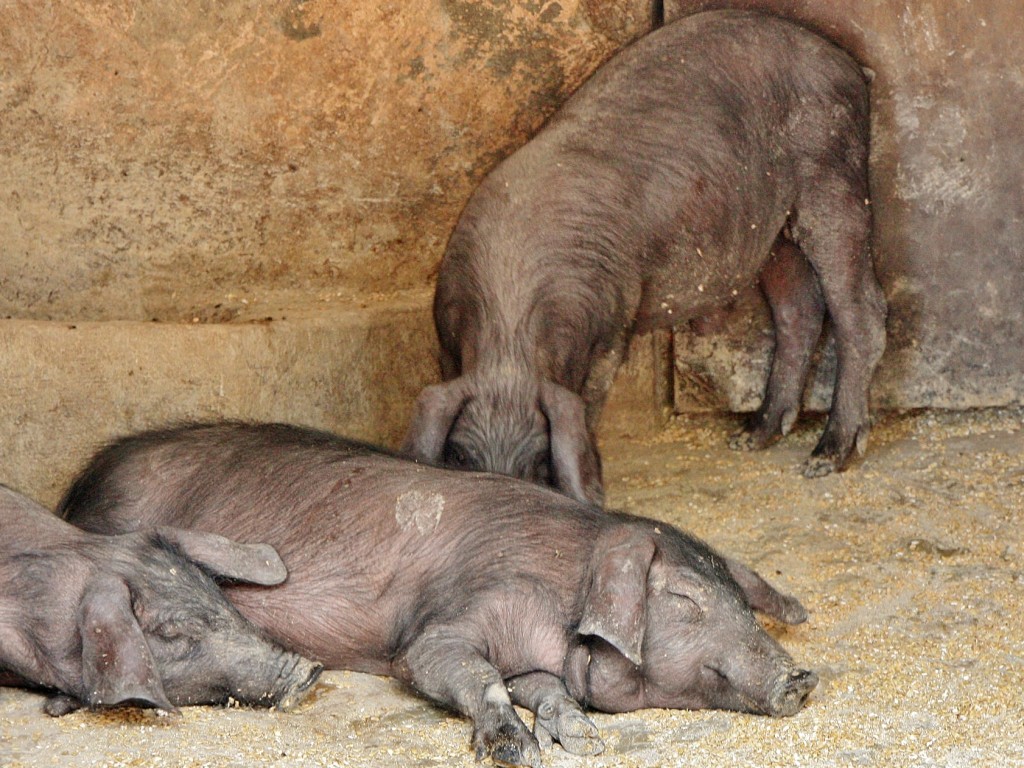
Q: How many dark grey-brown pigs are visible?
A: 3